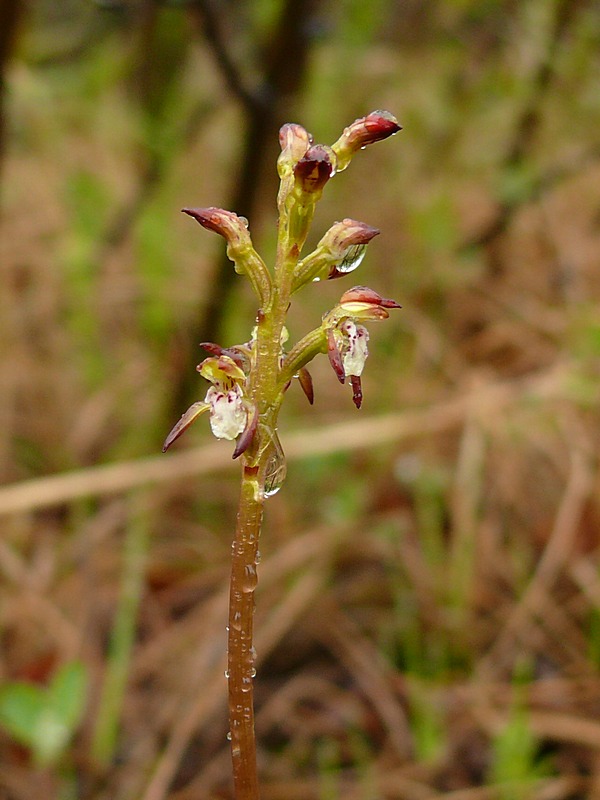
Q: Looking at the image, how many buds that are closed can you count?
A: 5